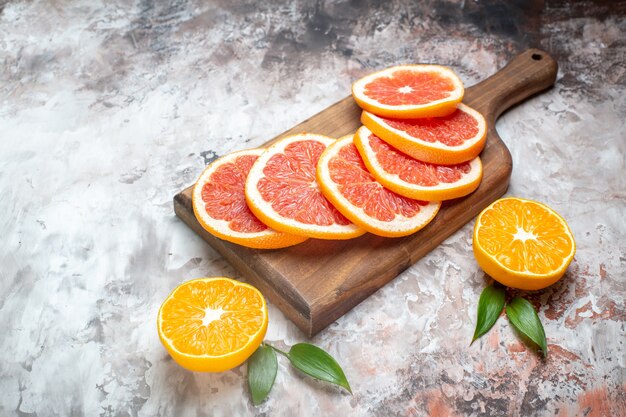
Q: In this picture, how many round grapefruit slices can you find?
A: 6